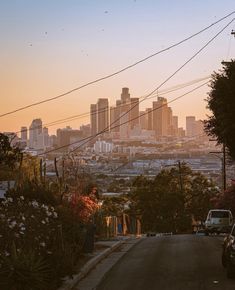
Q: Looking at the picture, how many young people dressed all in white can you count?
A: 0